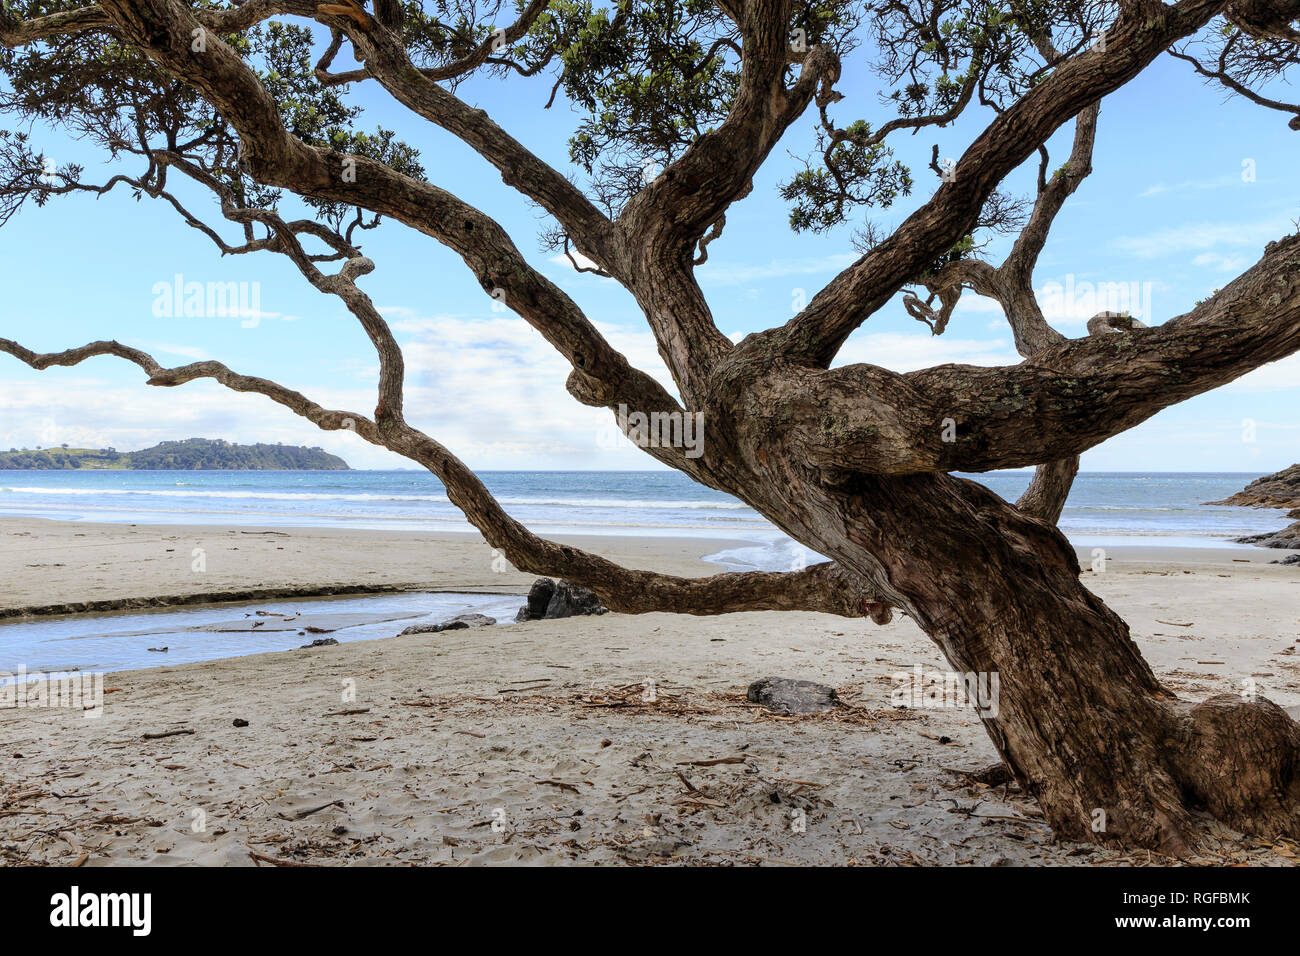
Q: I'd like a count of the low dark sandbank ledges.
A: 1